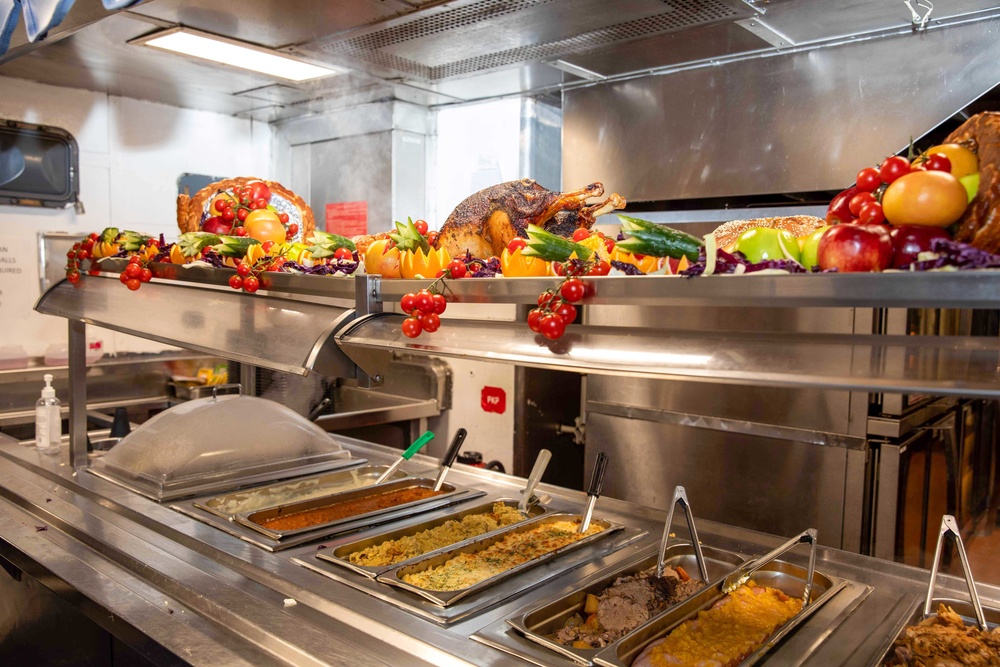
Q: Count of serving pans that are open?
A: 7